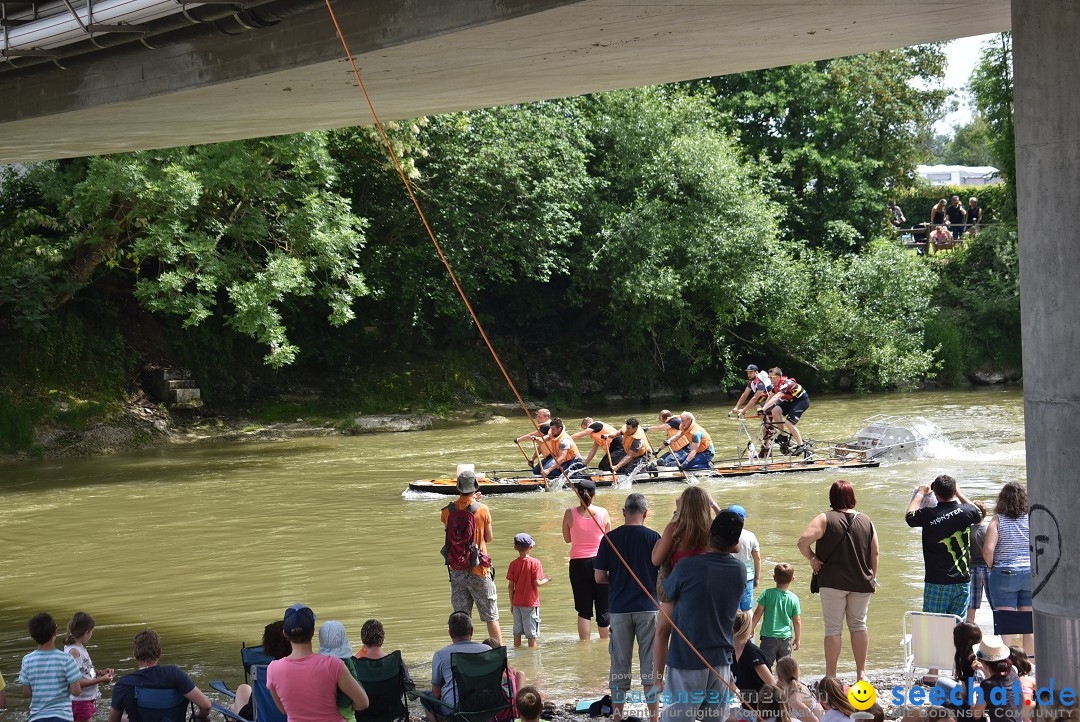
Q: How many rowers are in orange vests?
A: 6